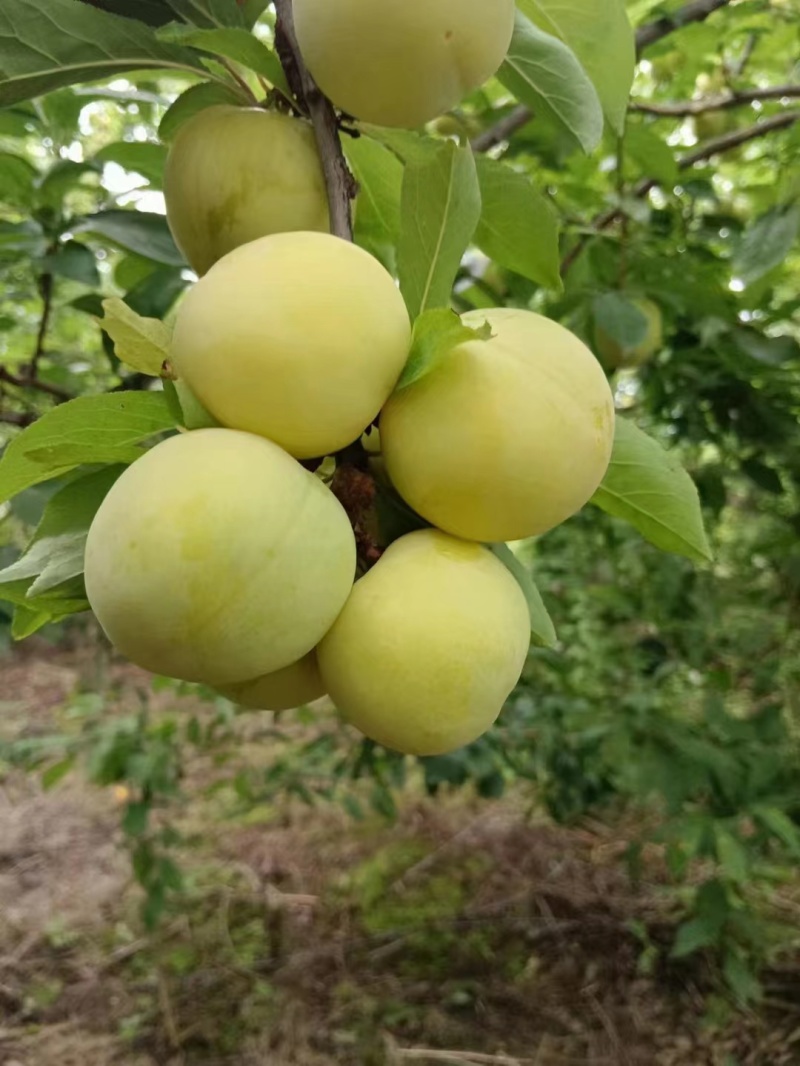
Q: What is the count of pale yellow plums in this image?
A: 7